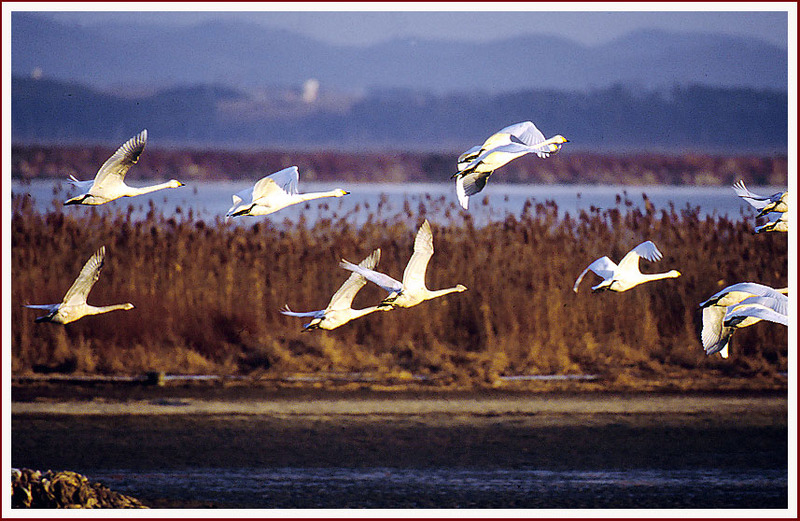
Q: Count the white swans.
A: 12